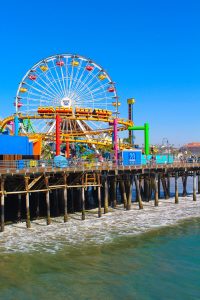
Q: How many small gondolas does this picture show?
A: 10